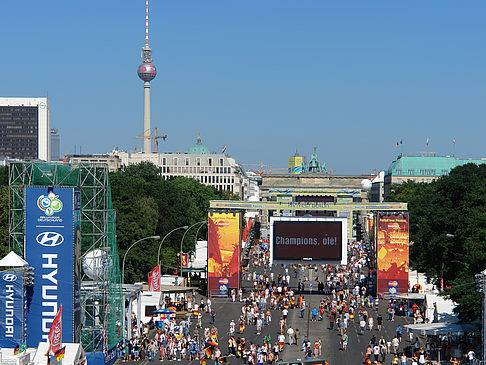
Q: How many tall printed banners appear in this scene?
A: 4